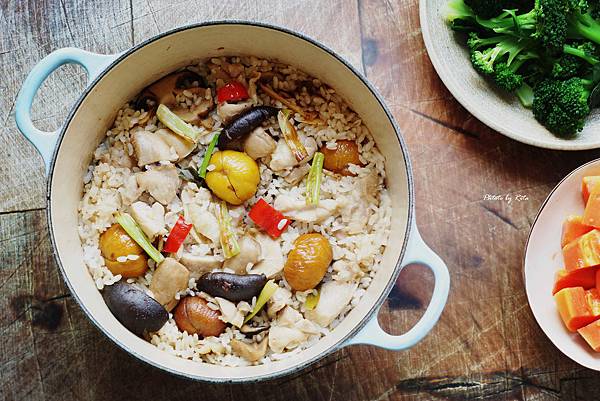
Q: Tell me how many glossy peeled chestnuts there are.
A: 5